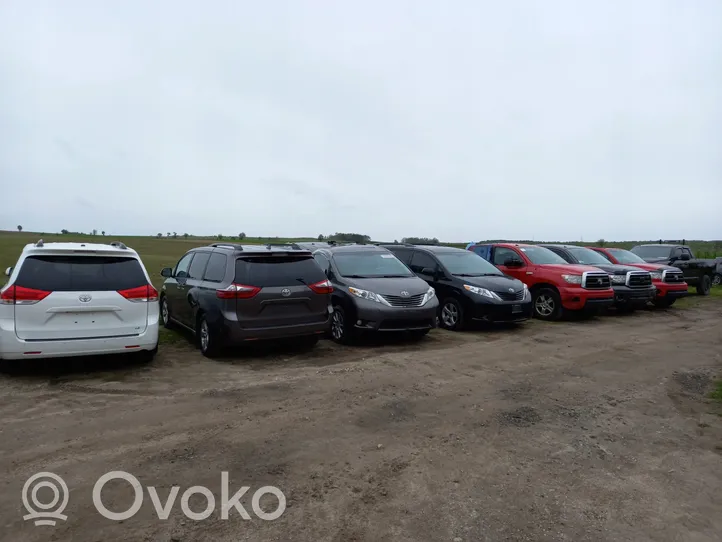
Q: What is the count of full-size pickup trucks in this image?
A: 4